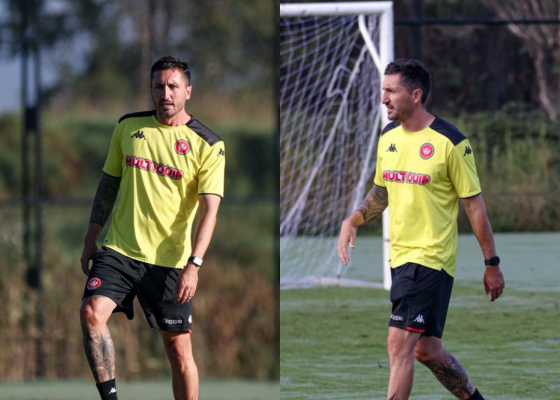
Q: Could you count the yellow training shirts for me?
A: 2